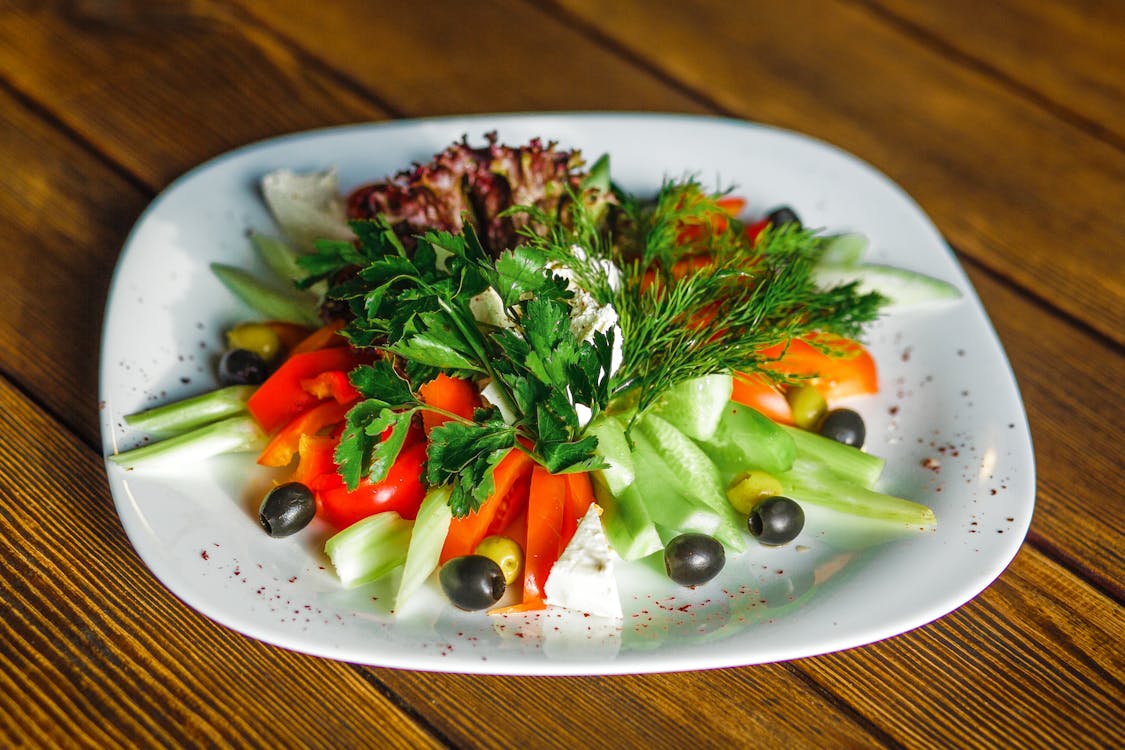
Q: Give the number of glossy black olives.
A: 7